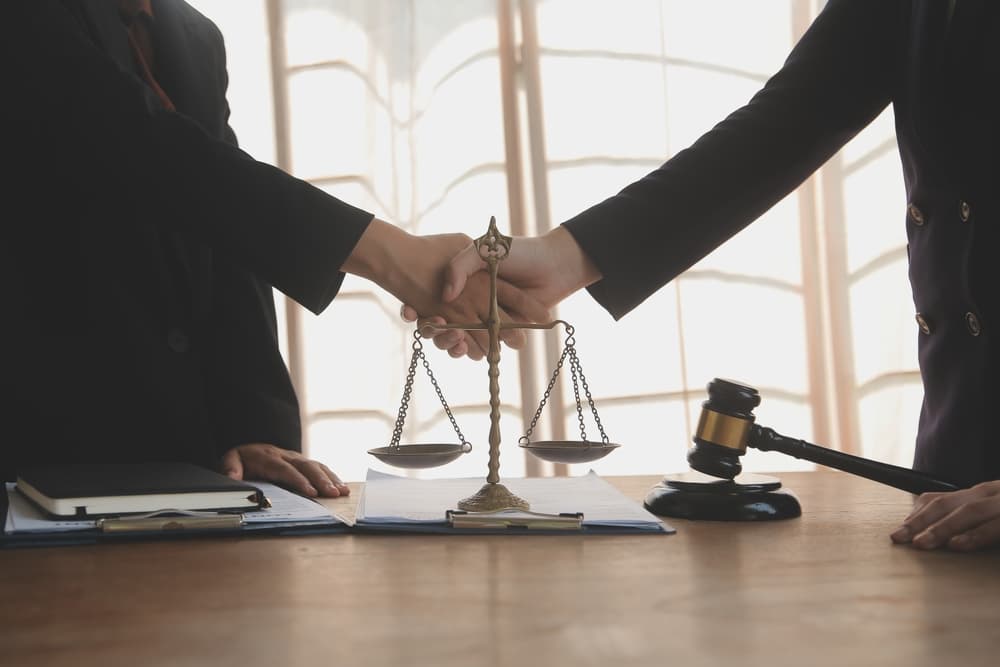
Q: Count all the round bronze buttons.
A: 4